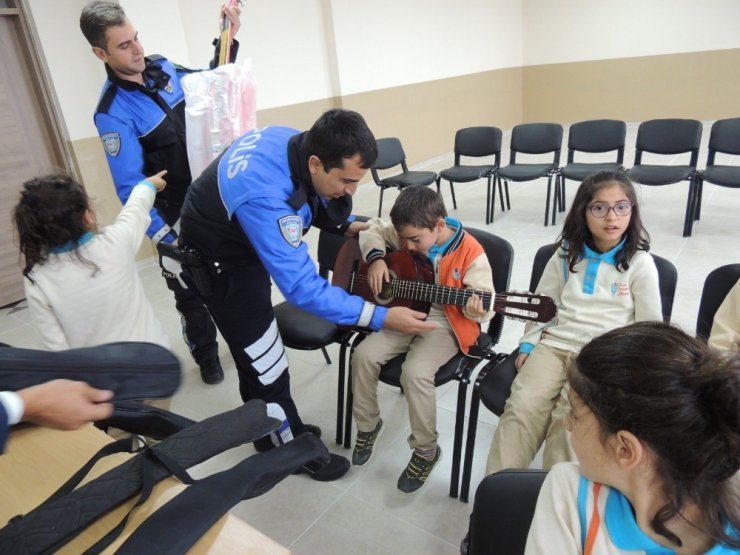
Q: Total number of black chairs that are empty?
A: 7